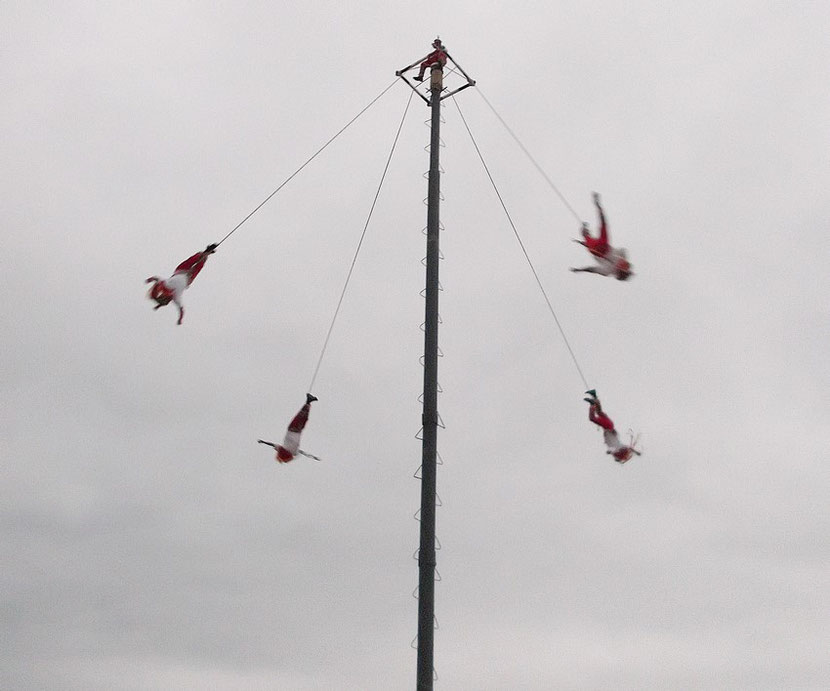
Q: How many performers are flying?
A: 4